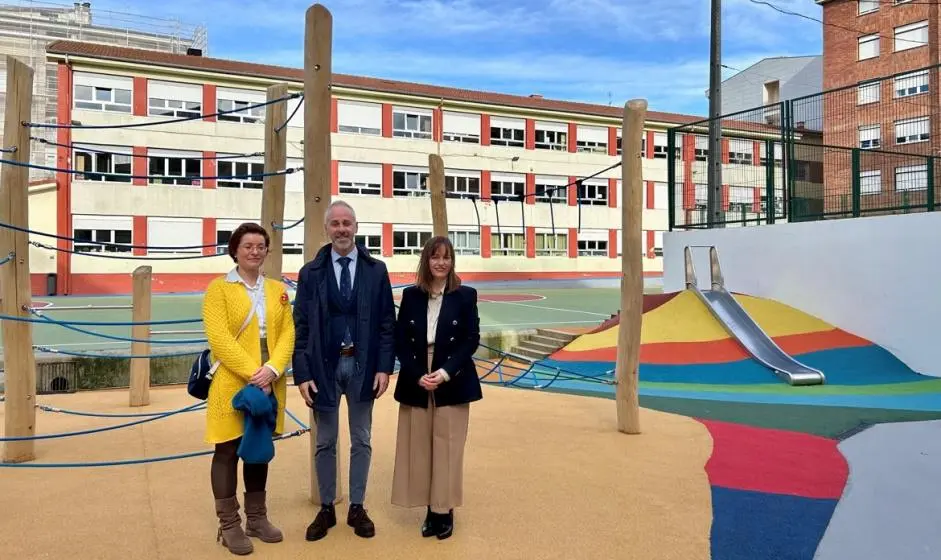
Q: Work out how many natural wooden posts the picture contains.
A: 6